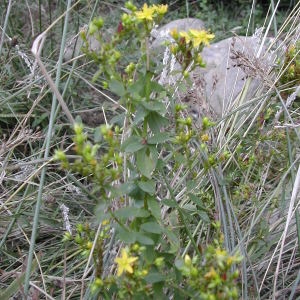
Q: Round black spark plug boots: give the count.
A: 0